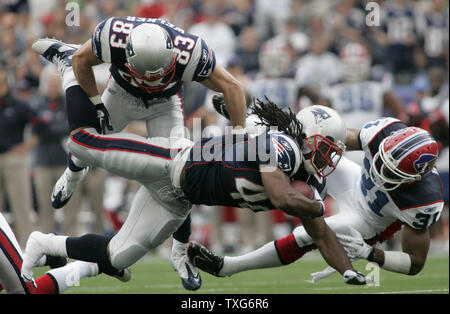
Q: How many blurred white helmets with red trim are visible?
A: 2